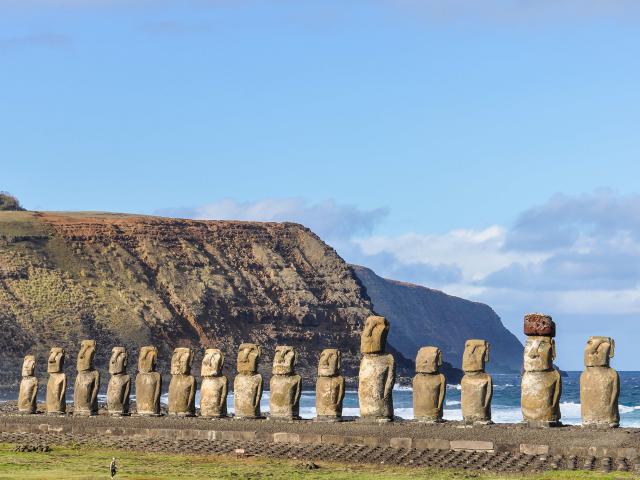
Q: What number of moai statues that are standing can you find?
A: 15